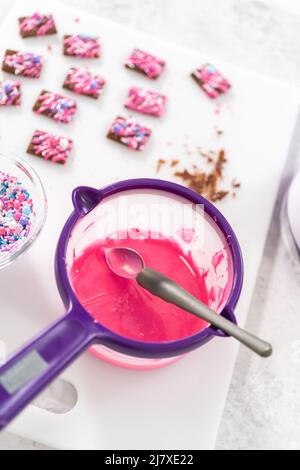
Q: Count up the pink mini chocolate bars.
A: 11